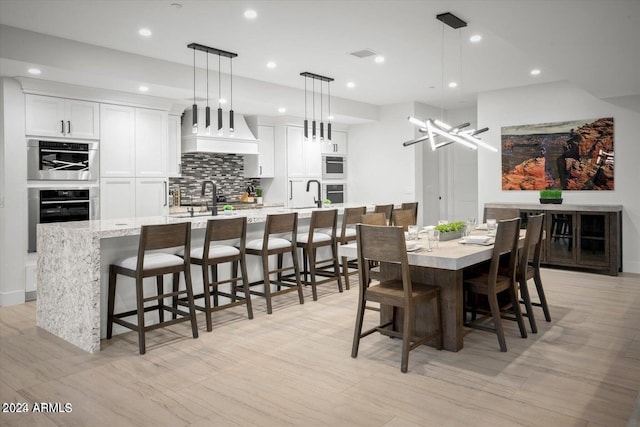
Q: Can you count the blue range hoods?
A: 0